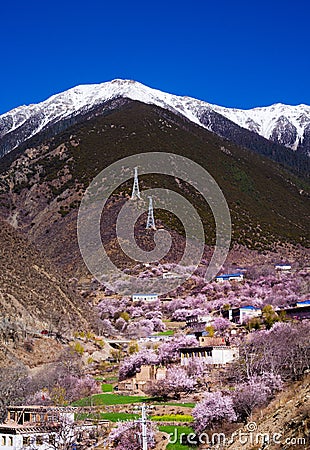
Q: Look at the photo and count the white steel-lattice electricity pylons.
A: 2